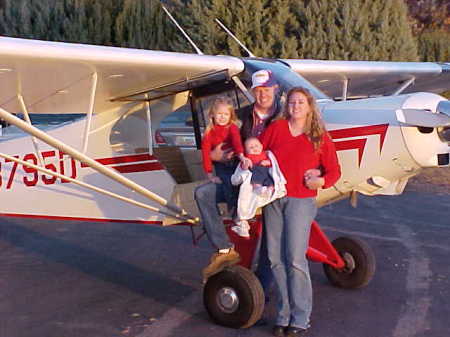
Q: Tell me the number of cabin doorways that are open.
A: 1